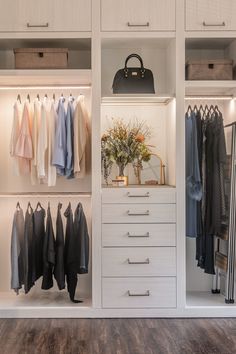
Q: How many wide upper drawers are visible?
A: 3